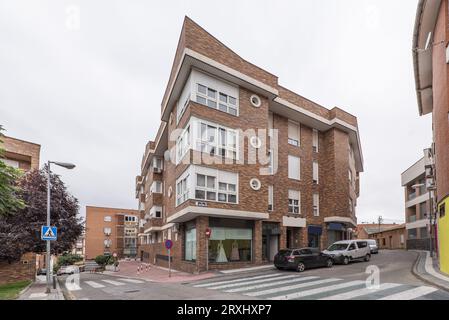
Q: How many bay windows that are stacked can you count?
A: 3